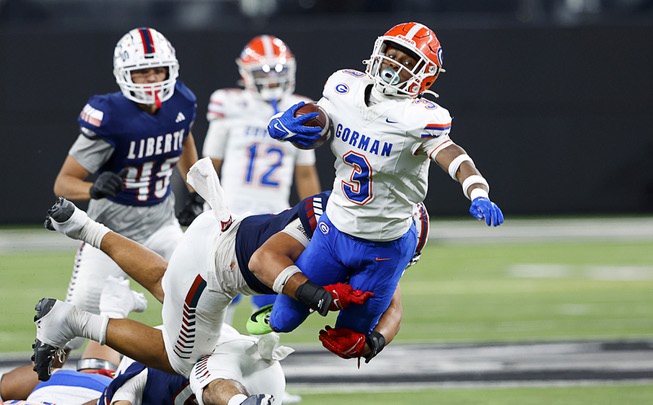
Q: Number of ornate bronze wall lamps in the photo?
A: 0